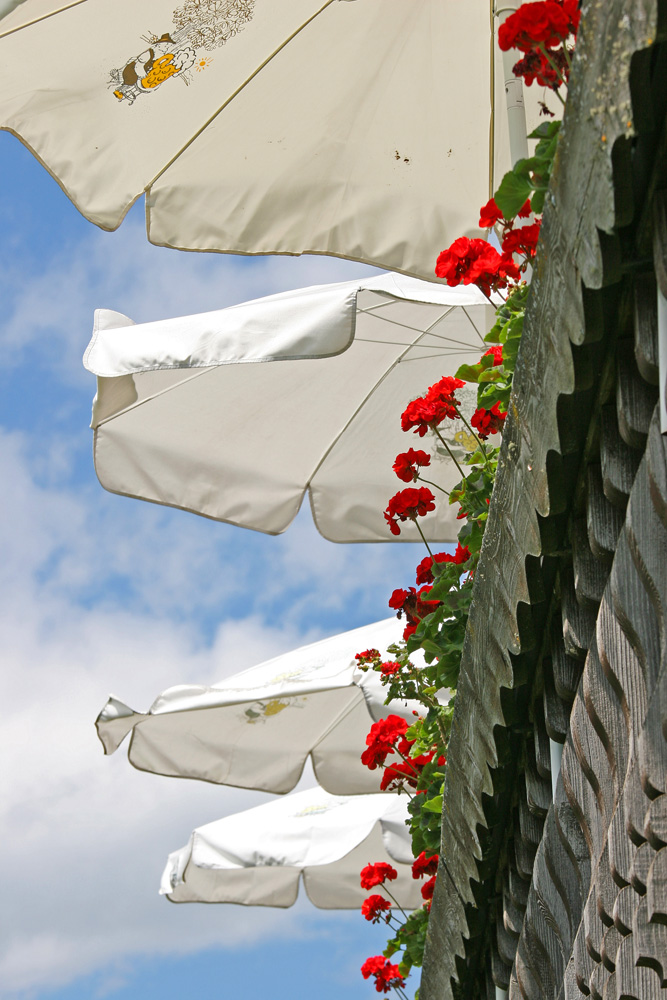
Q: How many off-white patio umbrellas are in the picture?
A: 4